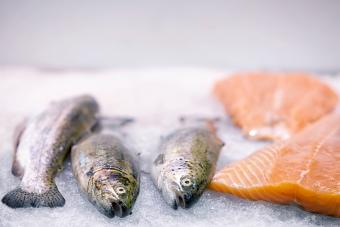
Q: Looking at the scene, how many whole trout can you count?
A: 3